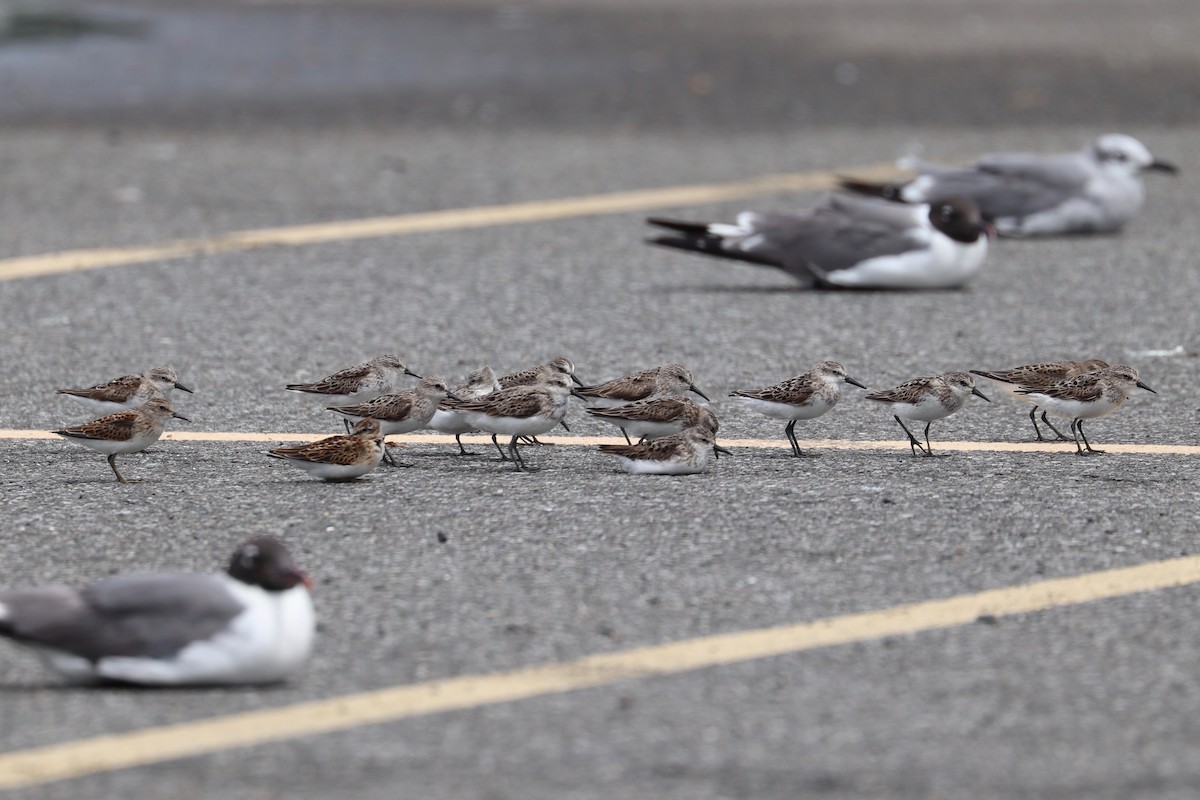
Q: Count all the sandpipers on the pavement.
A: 15